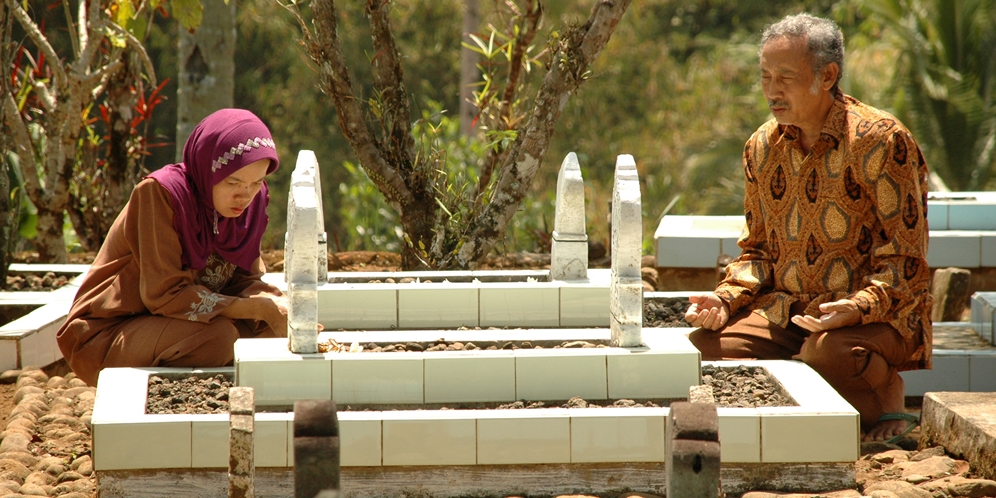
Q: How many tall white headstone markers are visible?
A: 4